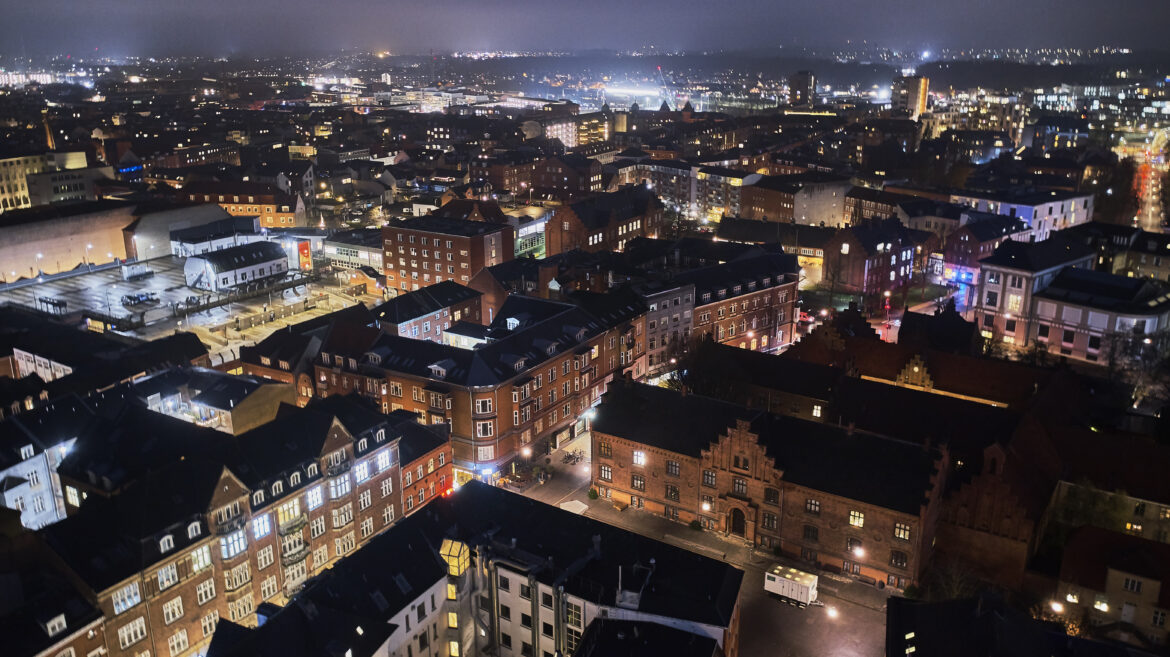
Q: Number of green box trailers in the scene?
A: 0